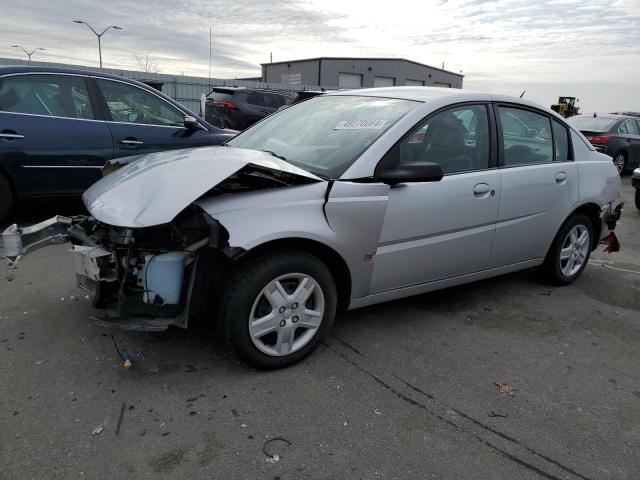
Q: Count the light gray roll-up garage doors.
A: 4